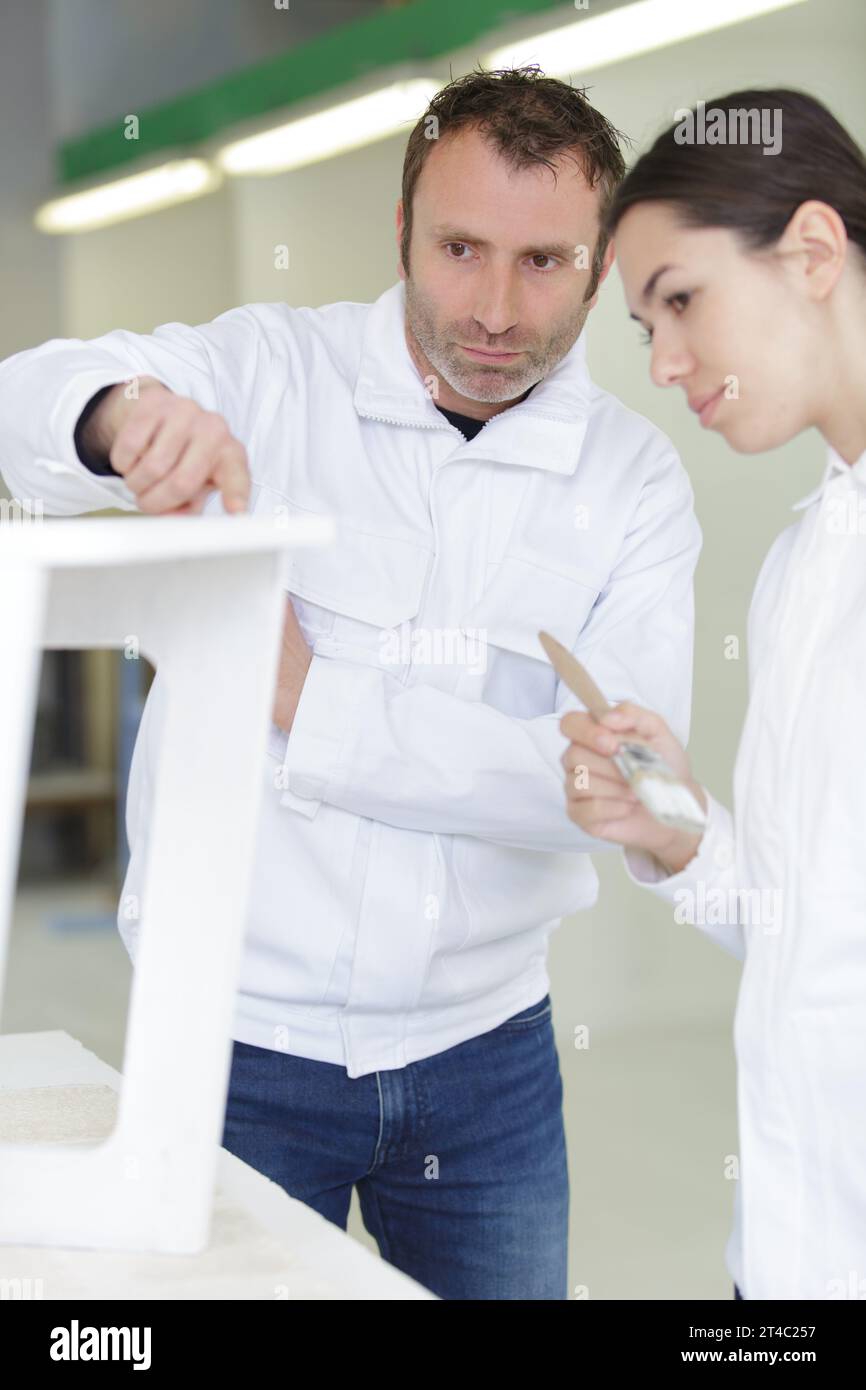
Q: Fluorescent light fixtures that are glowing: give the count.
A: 3